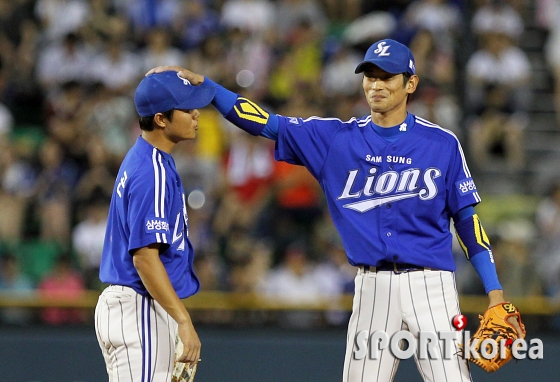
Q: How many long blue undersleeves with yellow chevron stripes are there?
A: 2